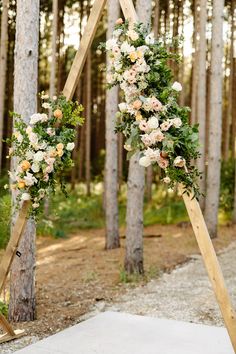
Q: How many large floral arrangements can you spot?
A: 2